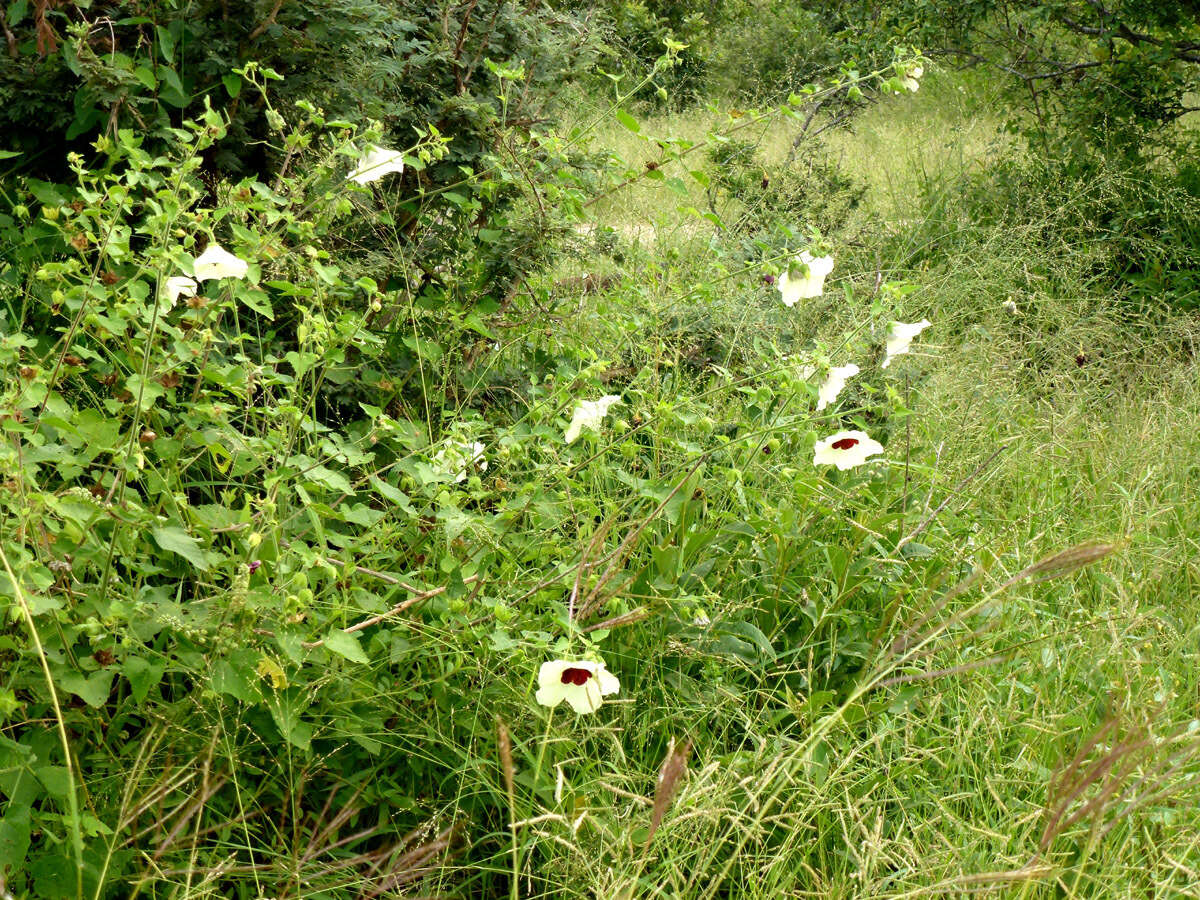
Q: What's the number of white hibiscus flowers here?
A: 11